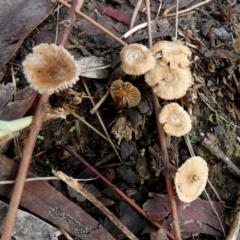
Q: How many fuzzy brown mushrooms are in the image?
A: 7